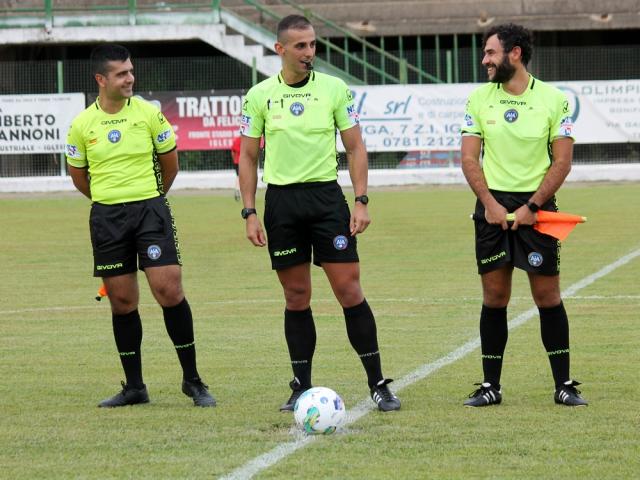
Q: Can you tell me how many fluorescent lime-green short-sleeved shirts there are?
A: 3